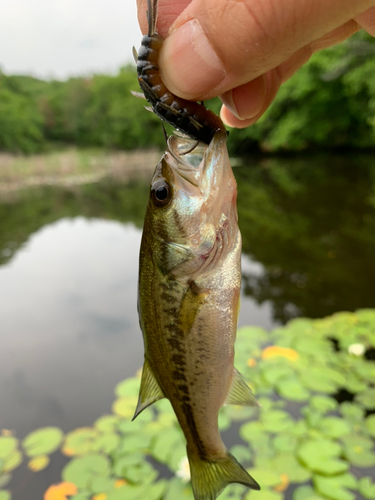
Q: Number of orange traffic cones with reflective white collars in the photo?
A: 0